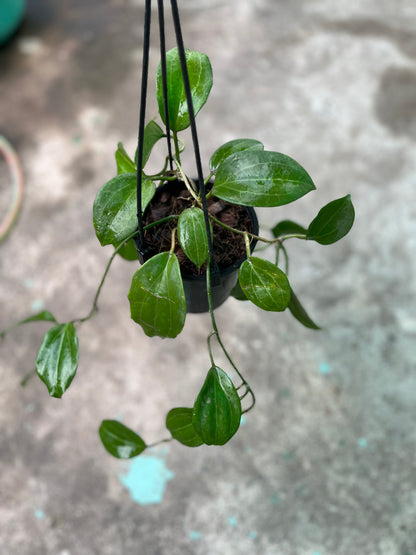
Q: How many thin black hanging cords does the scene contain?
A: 3